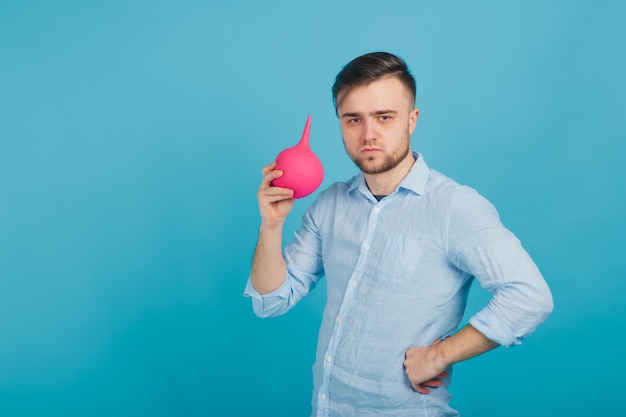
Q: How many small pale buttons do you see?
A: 6